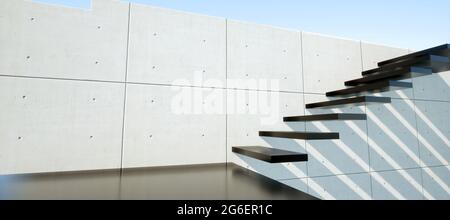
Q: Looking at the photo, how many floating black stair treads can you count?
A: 8